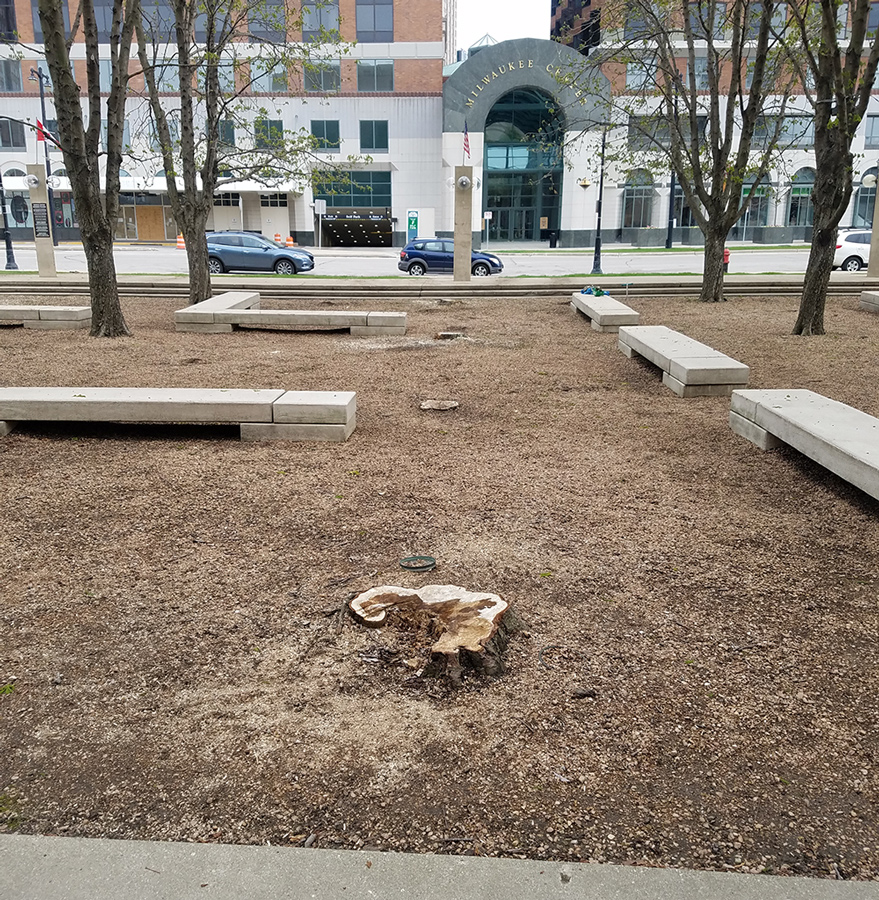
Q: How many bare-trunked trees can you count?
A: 4